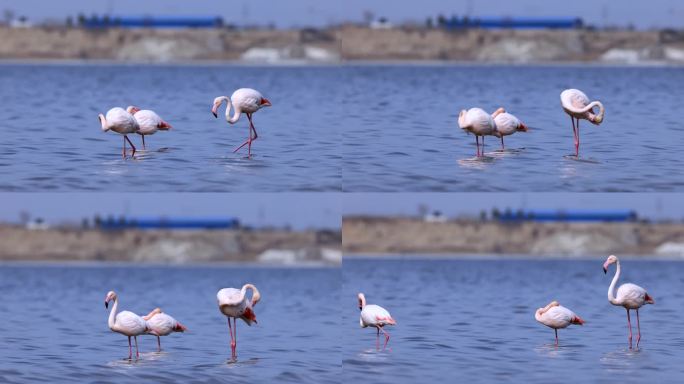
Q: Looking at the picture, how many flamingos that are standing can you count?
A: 12